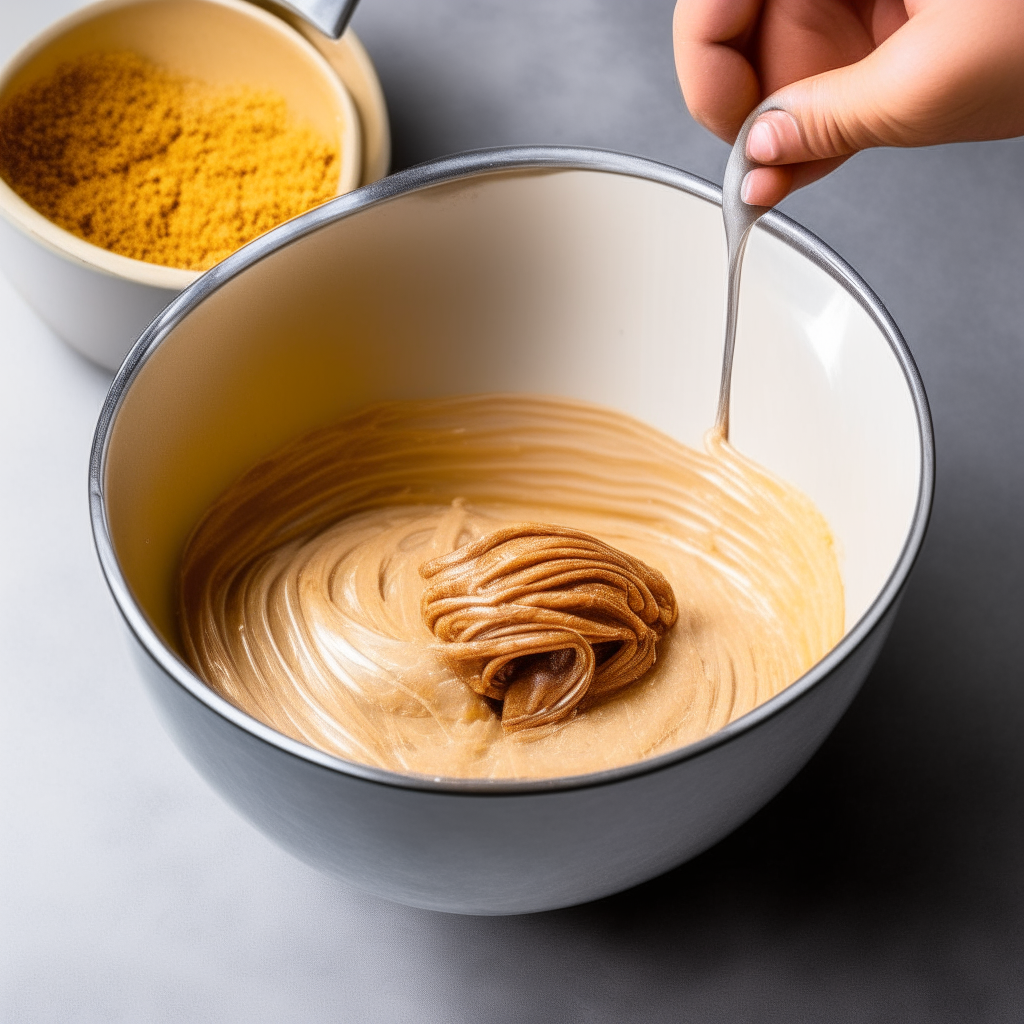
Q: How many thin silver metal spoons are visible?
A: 1